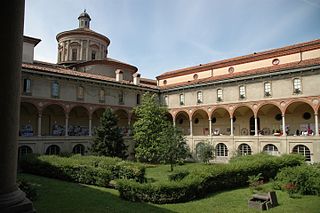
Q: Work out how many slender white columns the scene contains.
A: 11